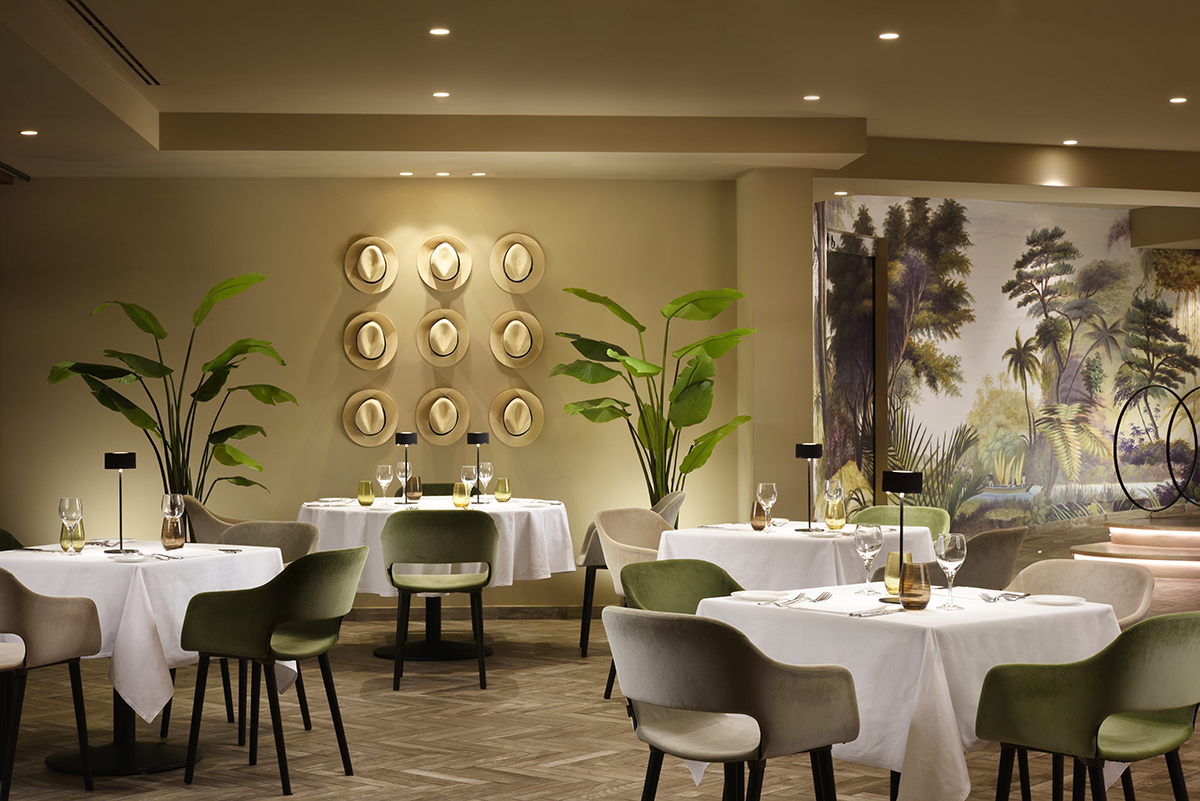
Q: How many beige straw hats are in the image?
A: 9